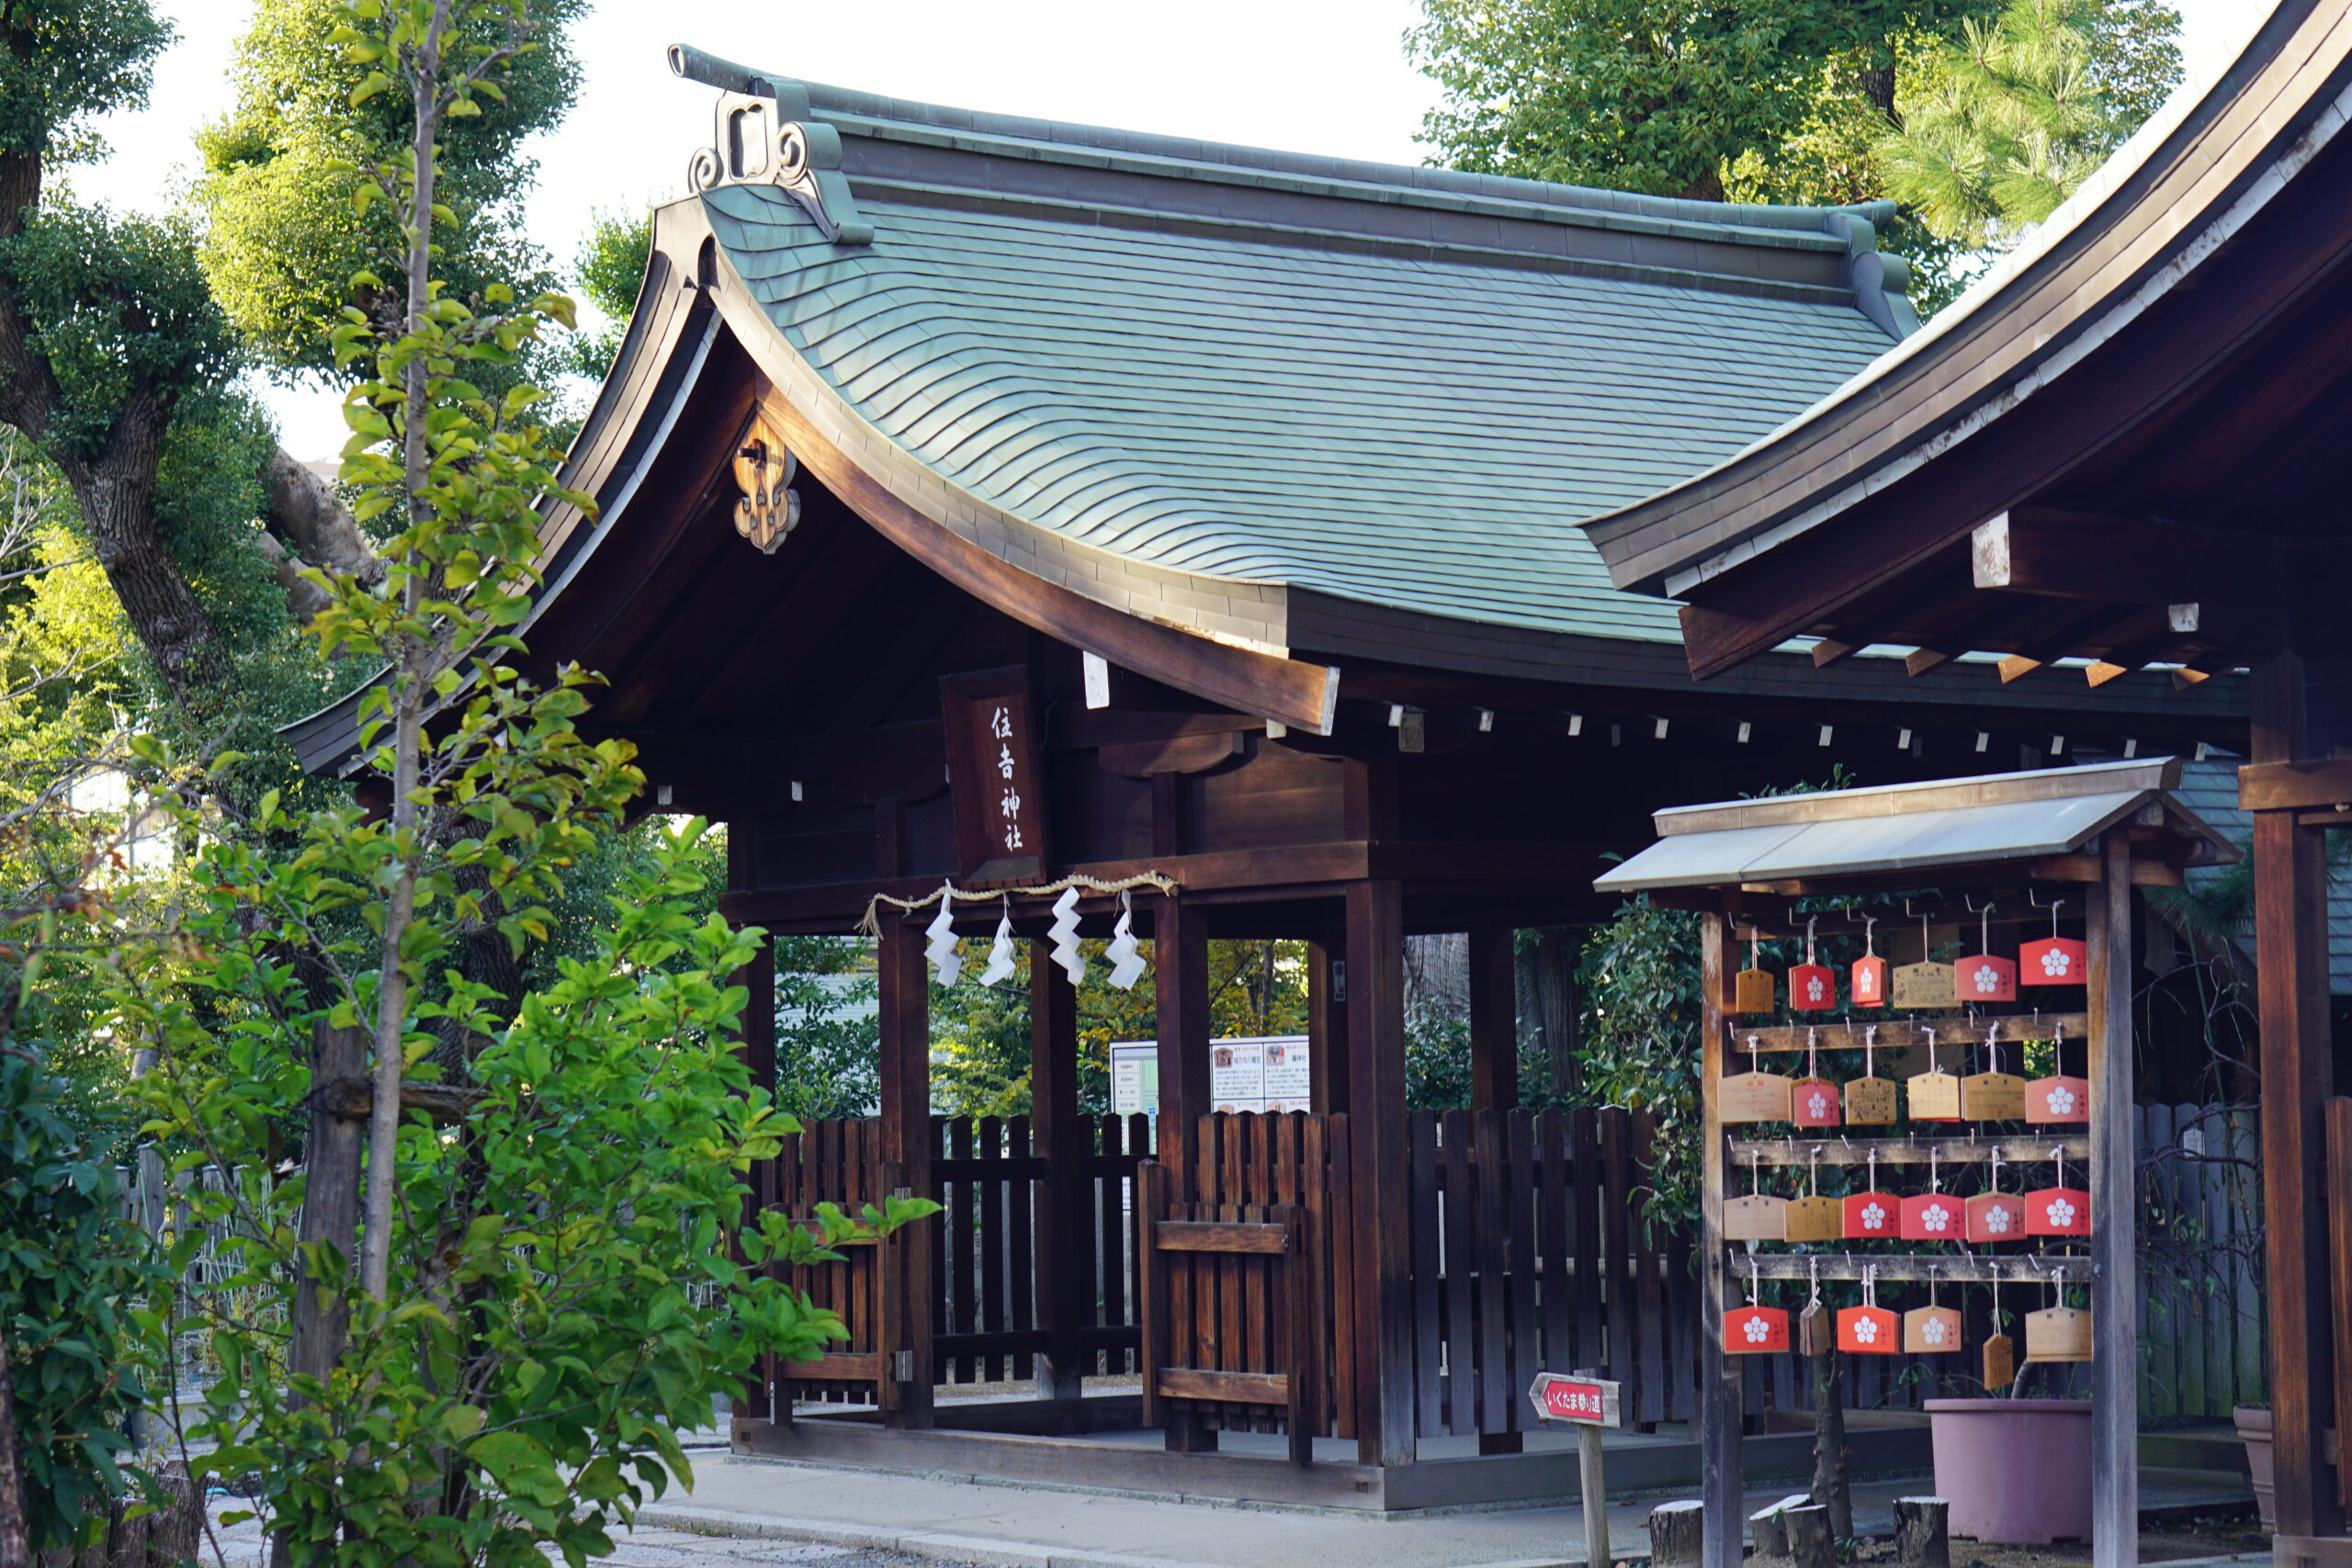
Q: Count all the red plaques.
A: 12